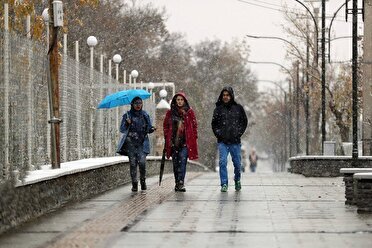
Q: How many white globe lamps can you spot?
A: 6